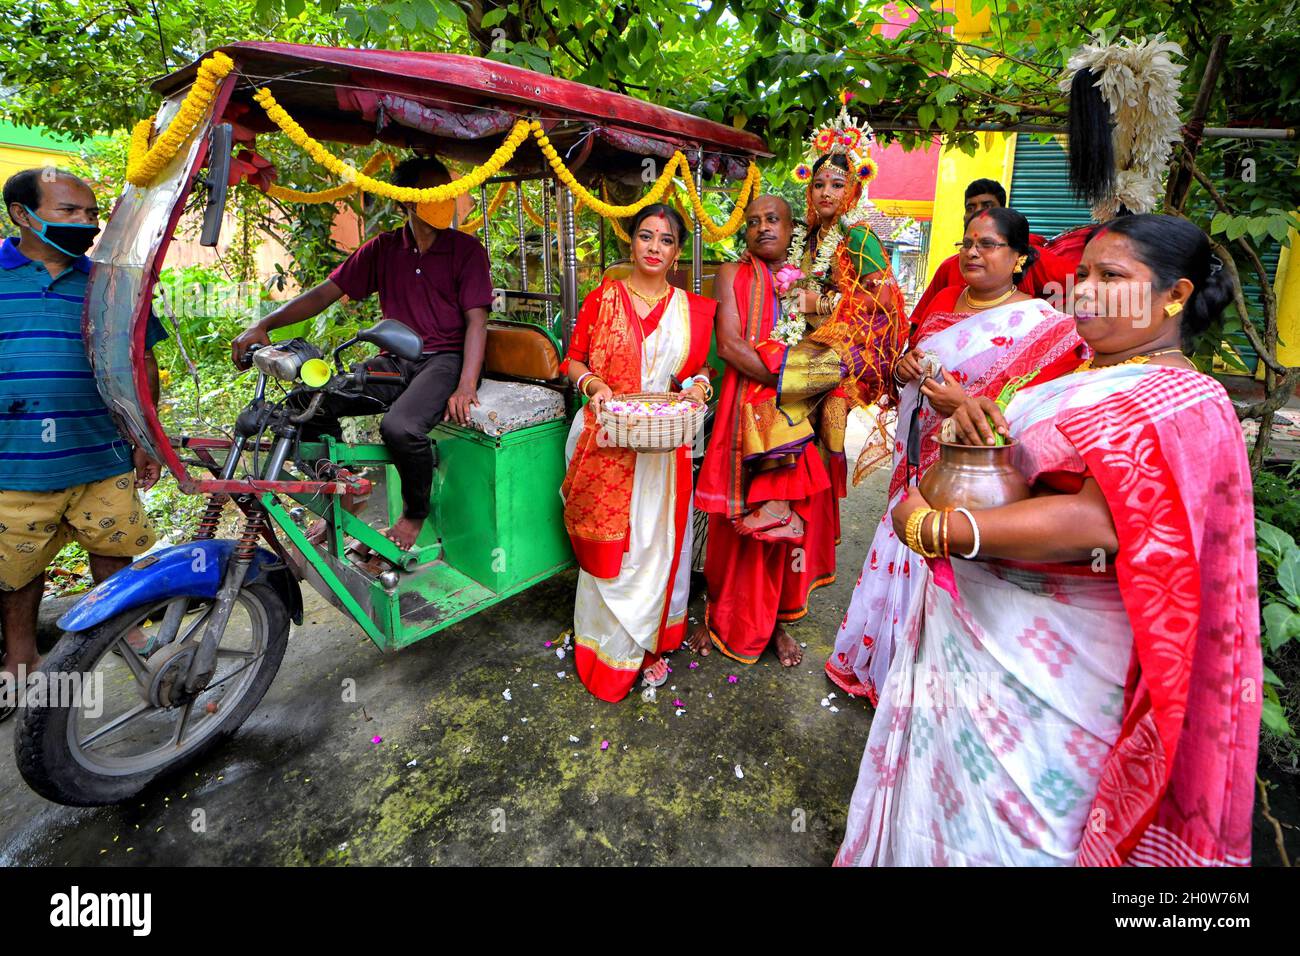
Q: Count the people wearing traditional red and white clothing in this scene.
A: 3